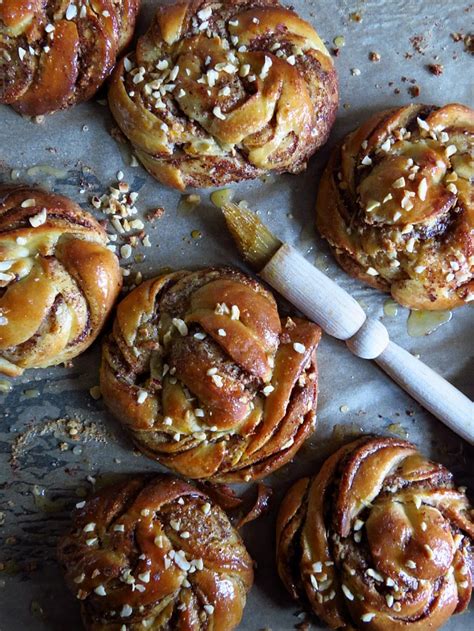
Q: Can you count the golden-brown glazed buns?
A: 7